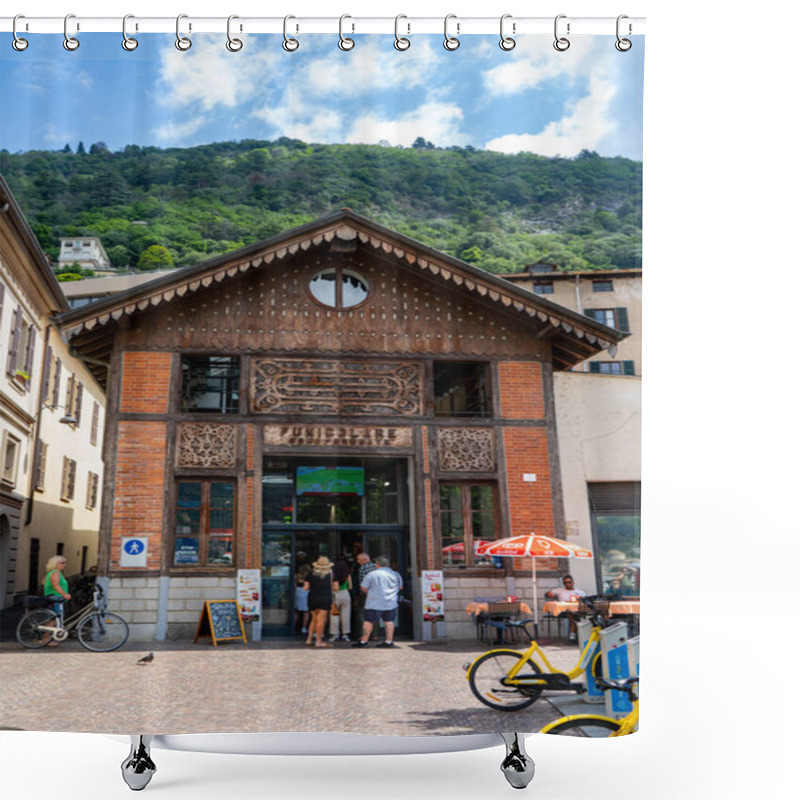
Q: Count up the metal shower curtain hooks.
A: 12